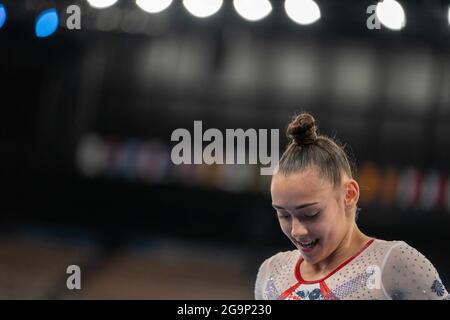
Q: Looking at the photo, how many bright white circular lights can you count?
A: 6